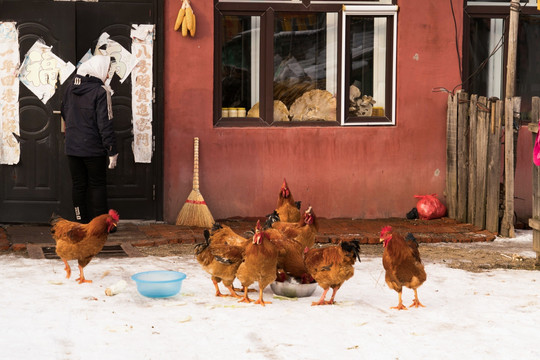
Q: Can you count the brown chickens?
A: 9